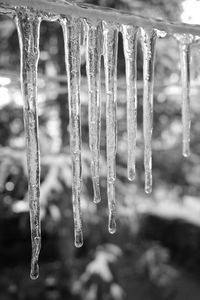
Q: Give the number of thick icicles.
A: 7